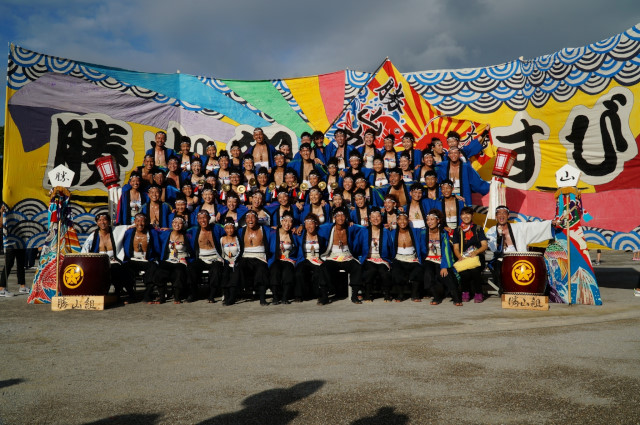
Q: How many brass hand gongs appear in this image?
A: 10